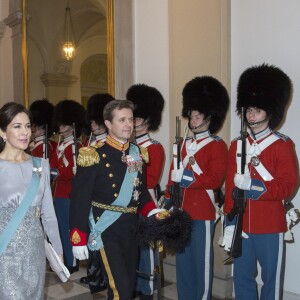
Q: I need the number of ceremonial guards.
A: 6